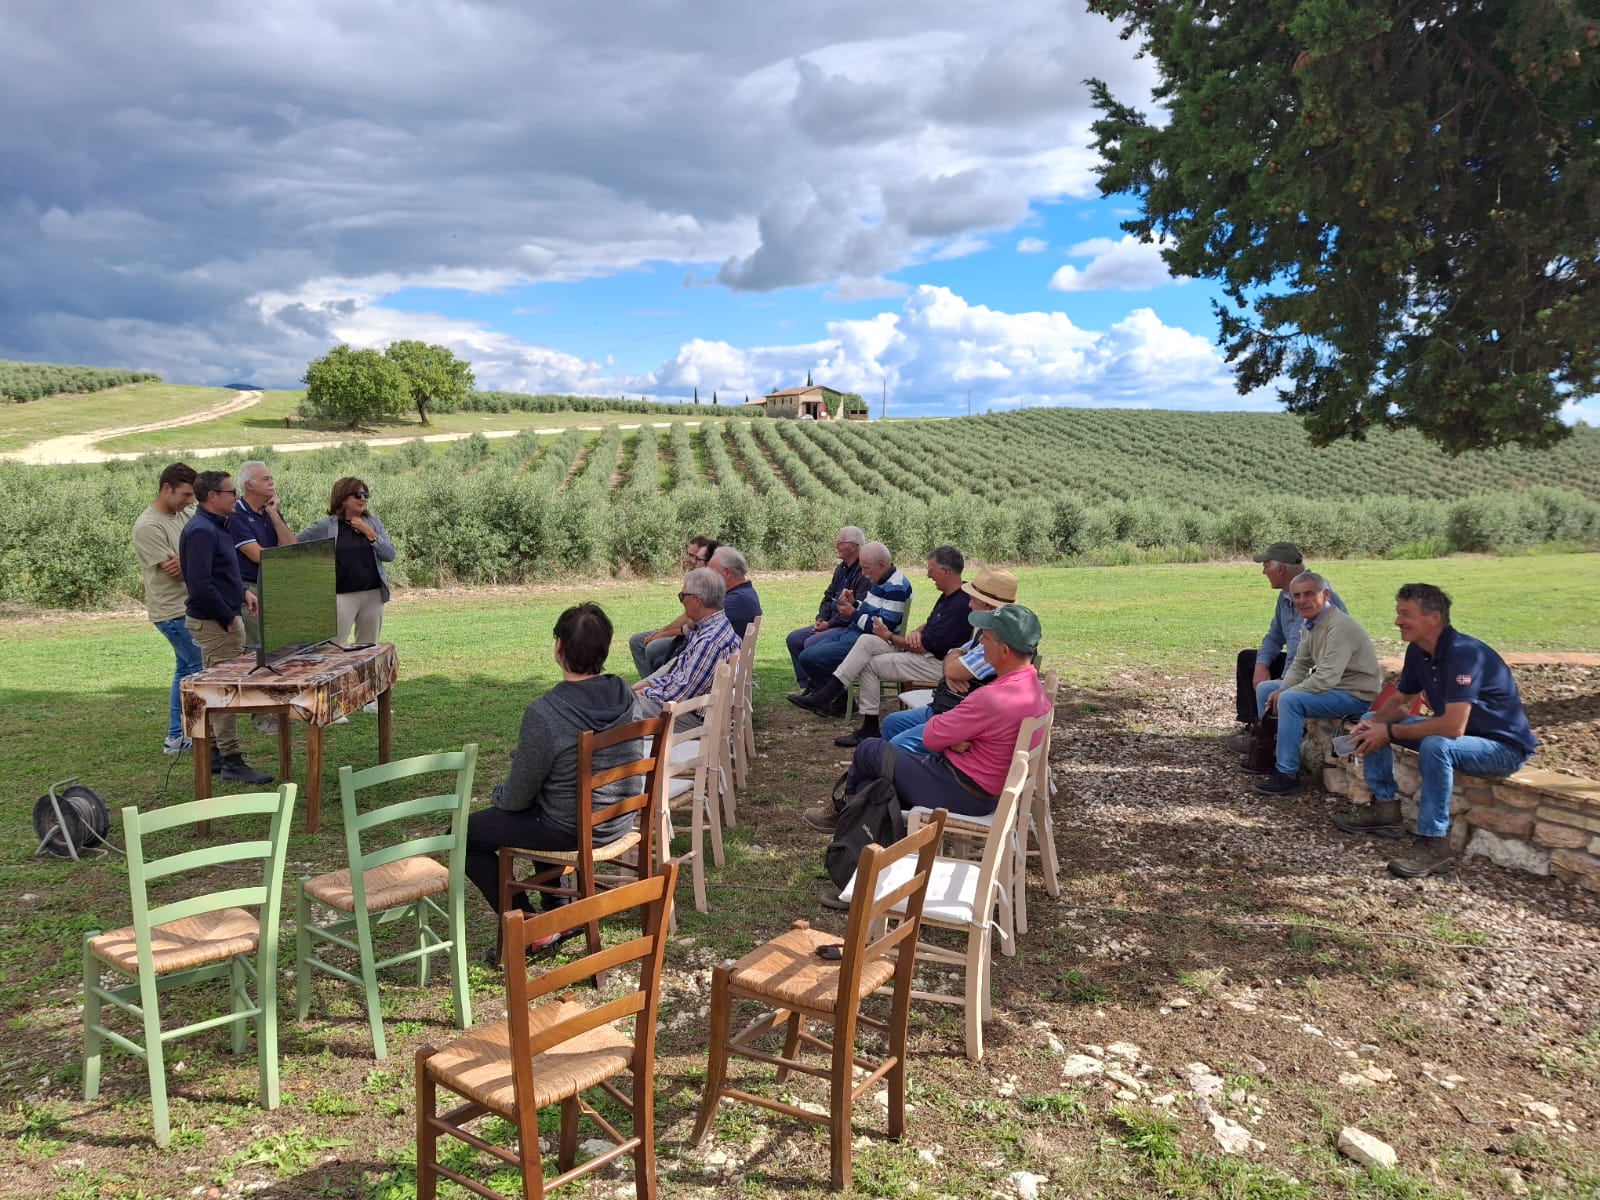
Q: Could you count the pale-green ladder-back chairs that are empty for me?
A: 2